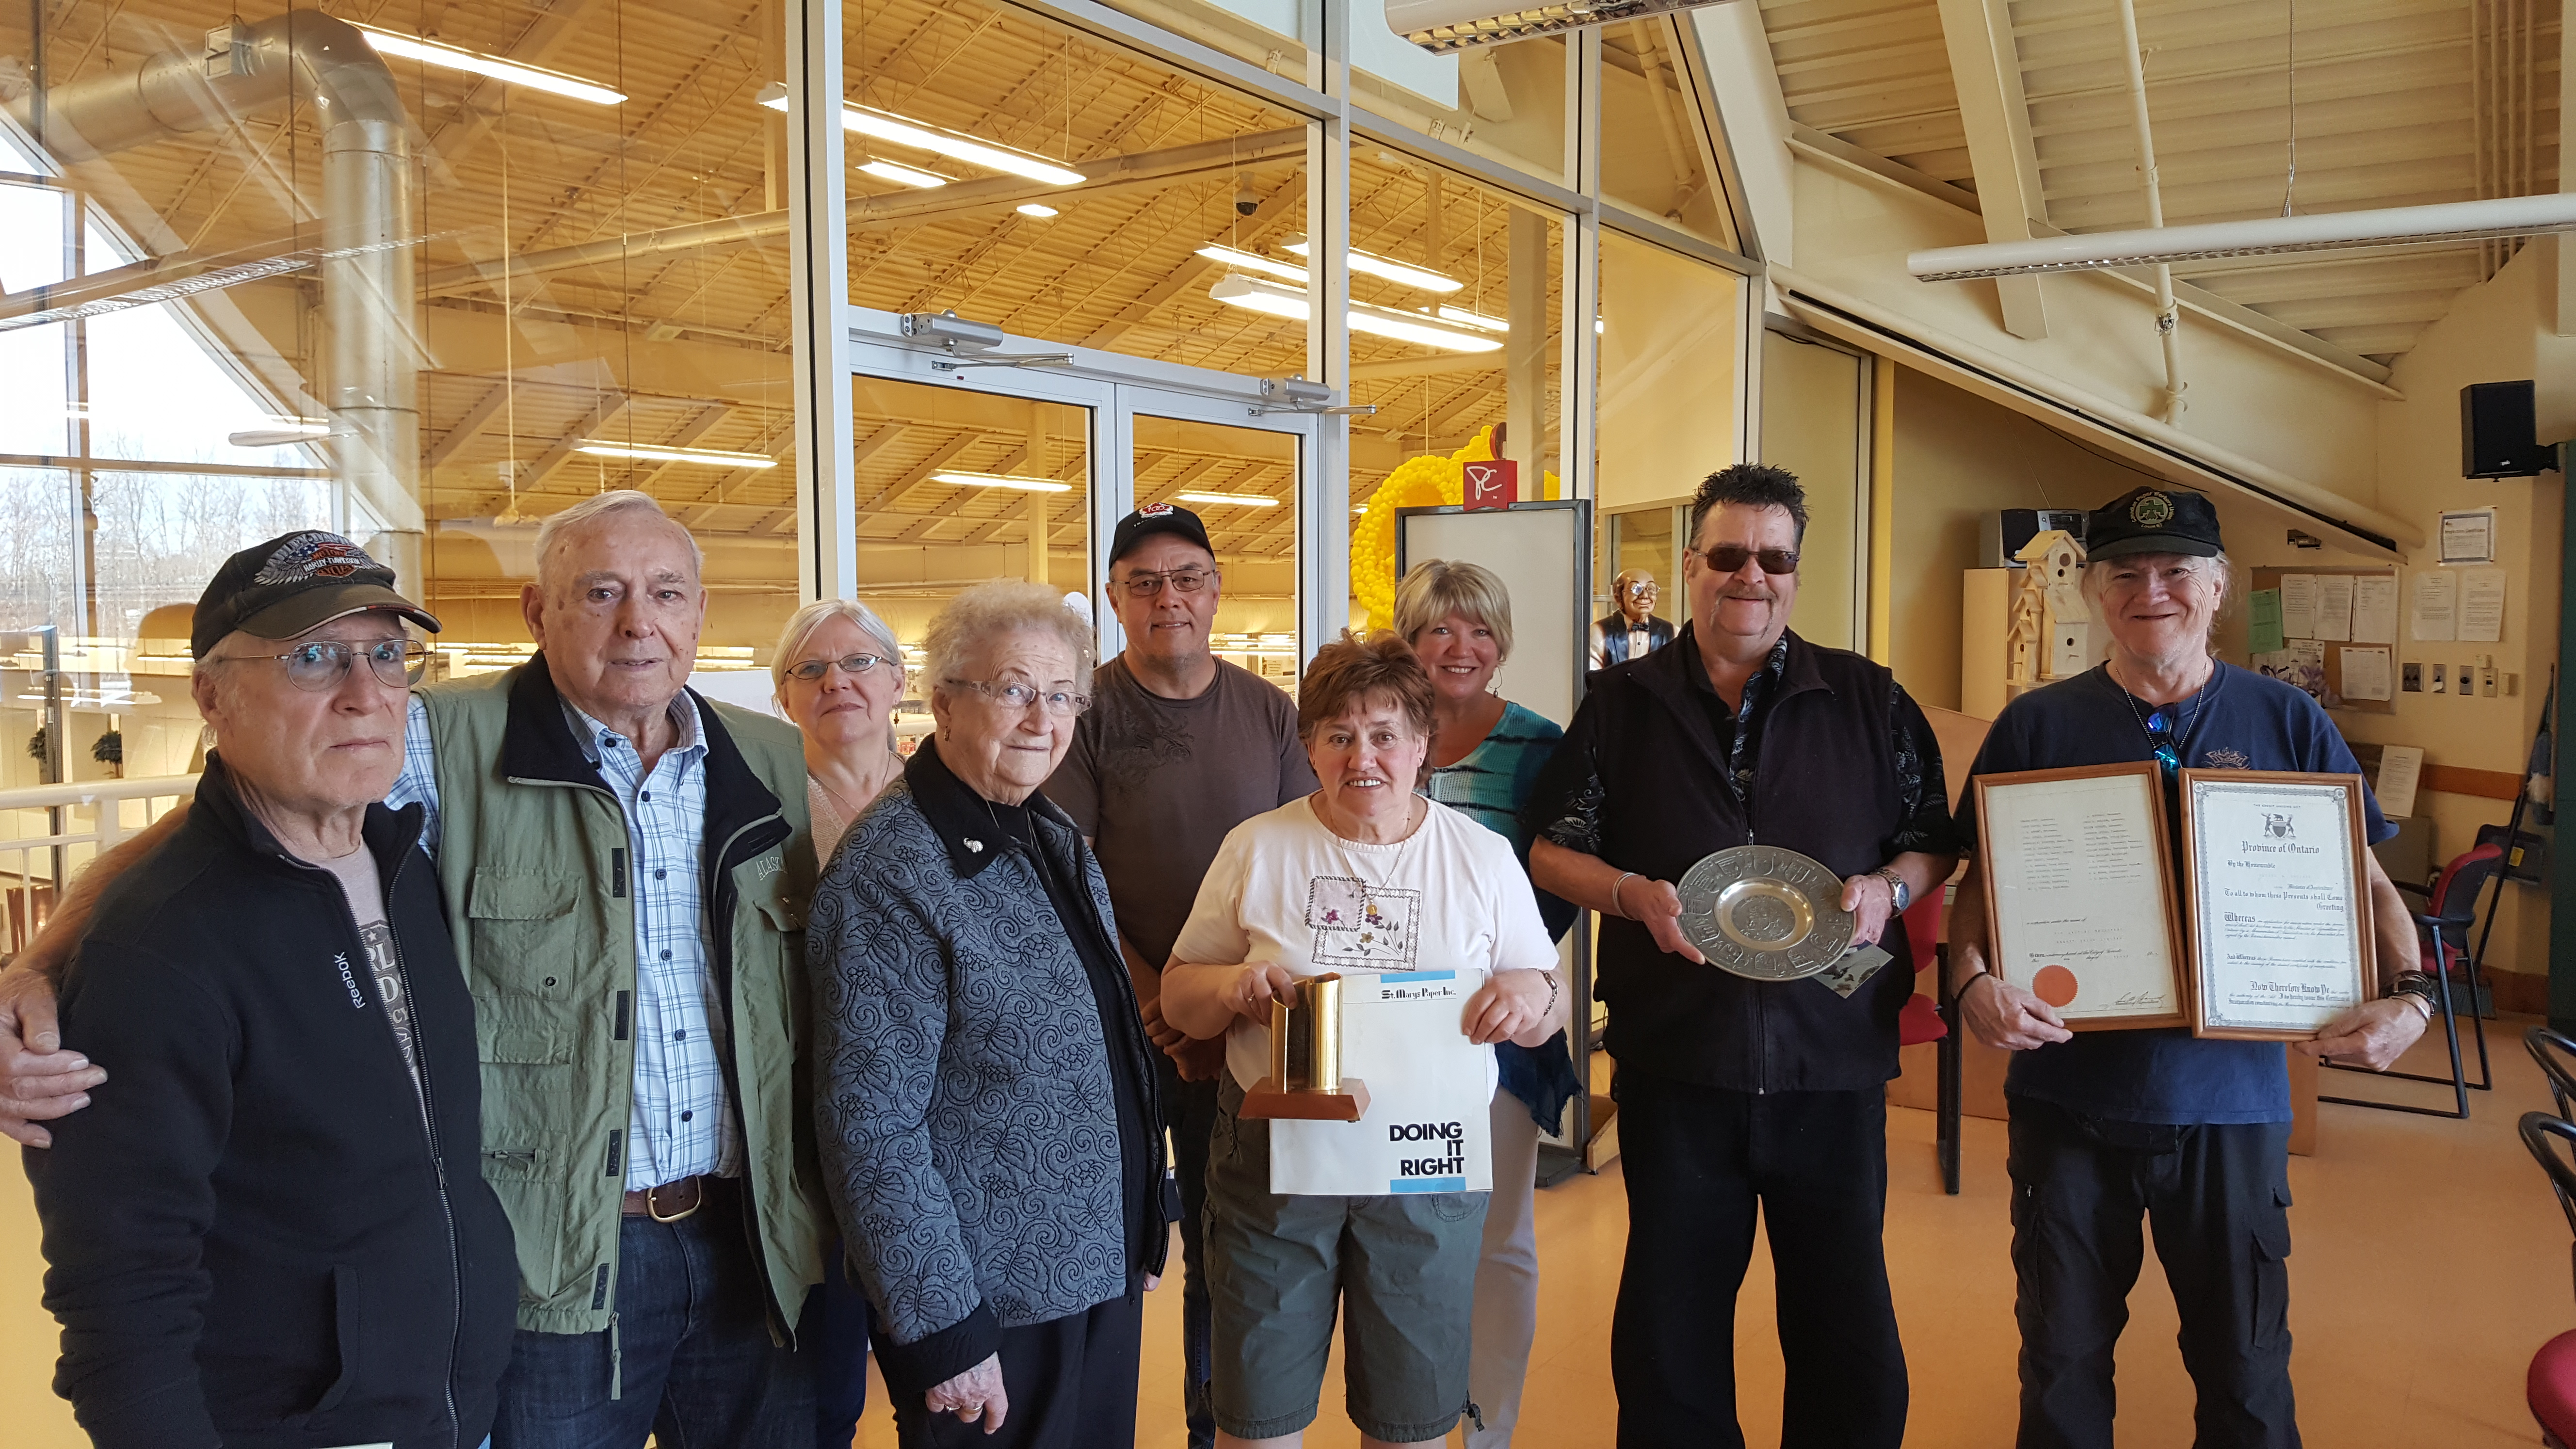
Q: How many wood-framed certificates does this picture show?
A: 2